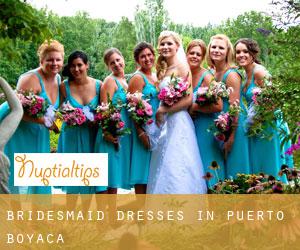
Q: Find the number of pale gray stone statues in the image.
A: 1